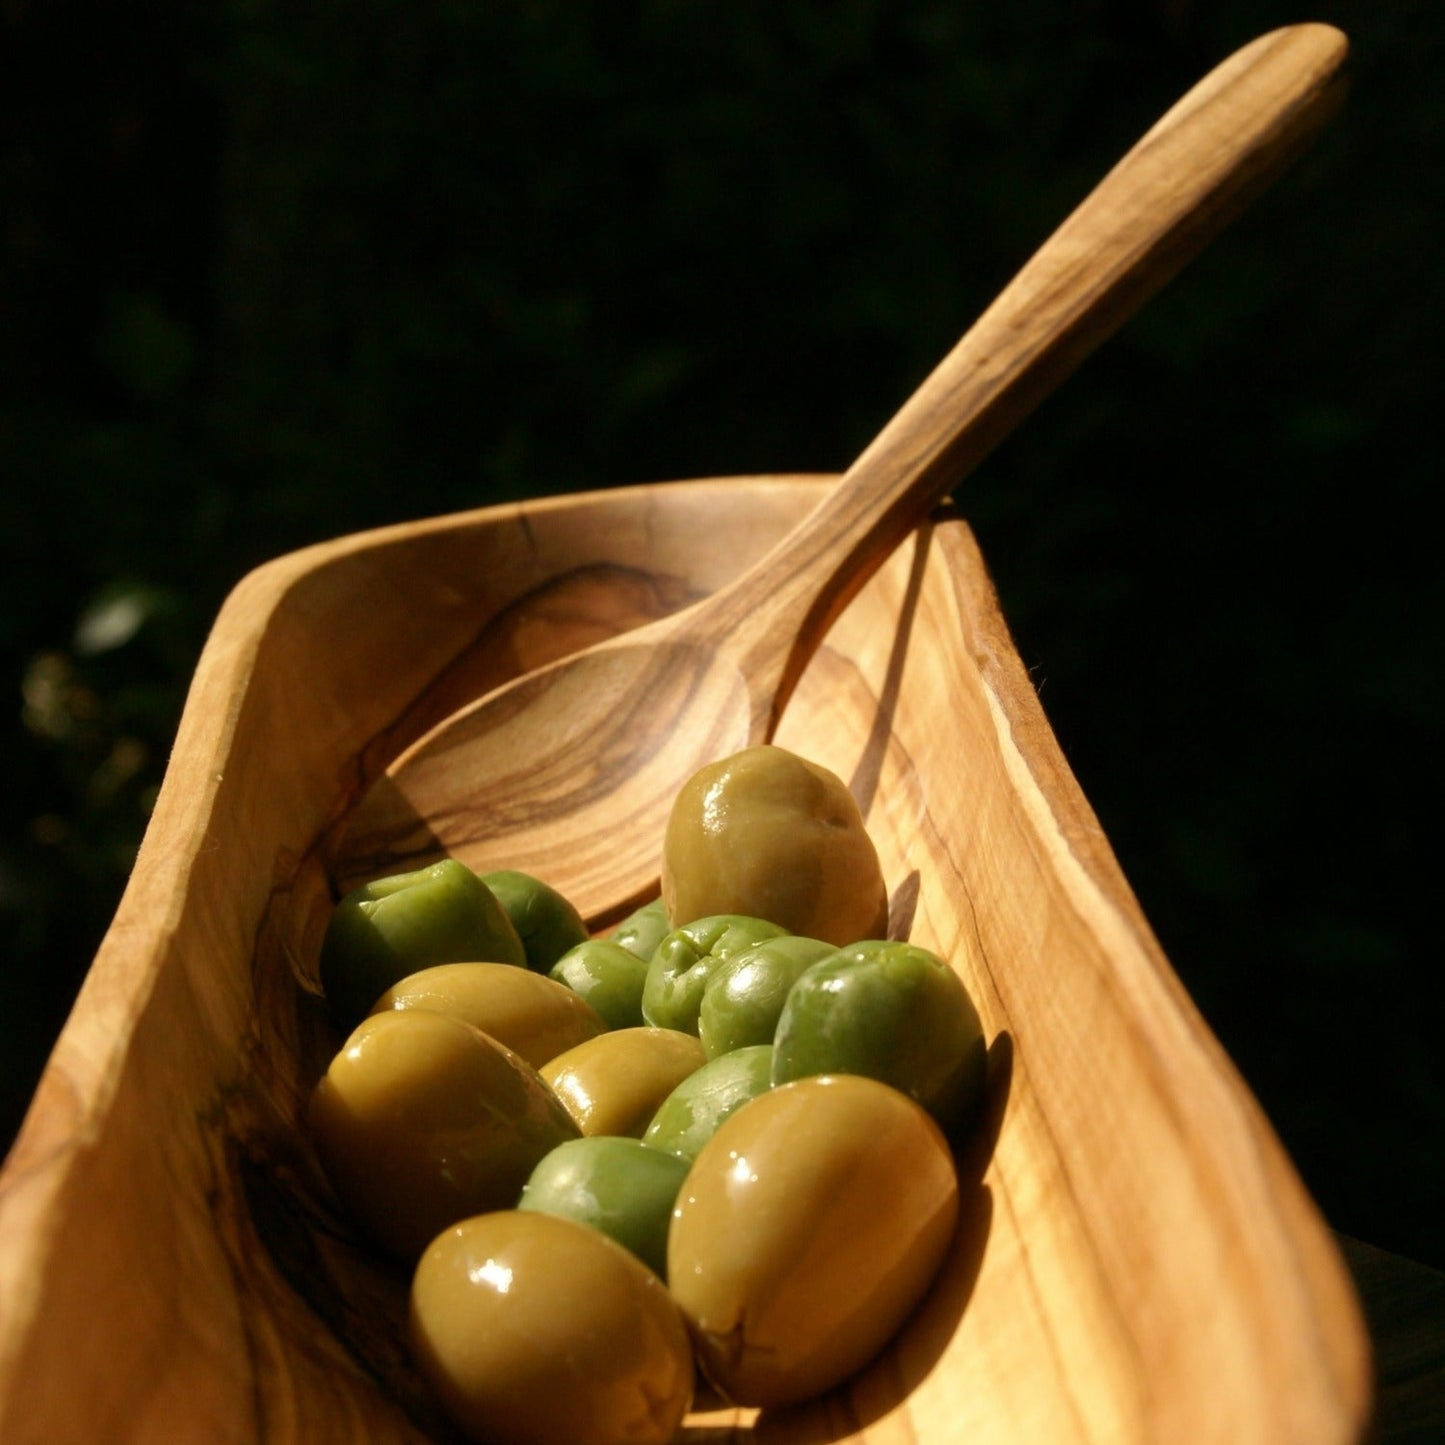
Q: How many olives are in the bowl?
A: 15